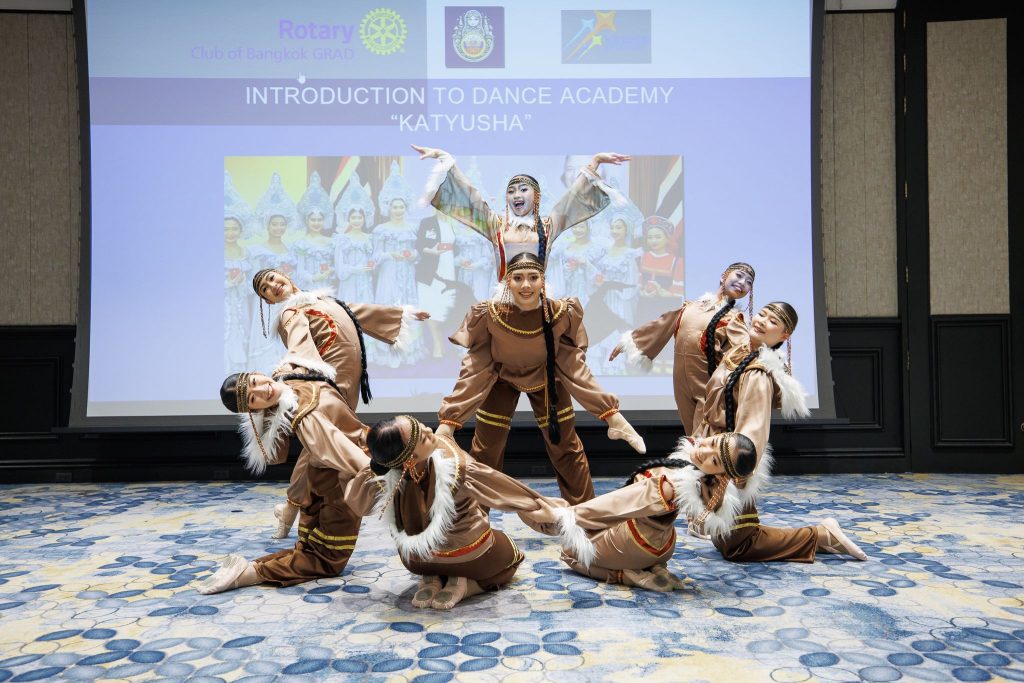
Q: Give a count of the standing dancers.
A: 3